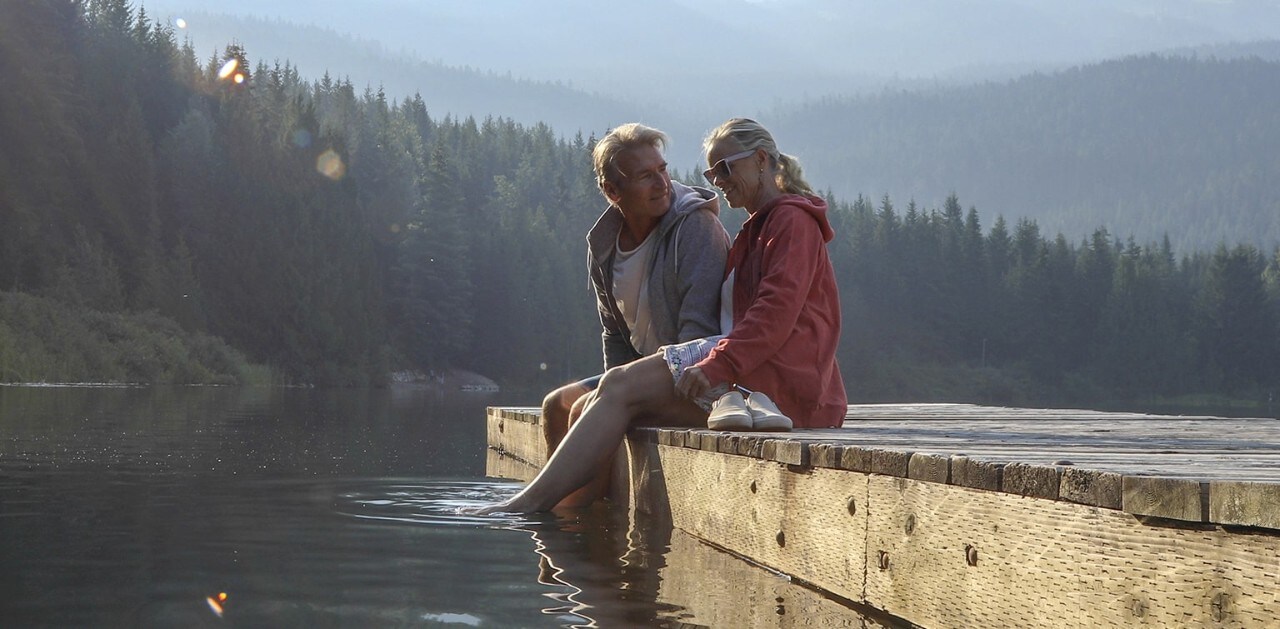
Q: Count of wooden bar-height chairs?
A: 0